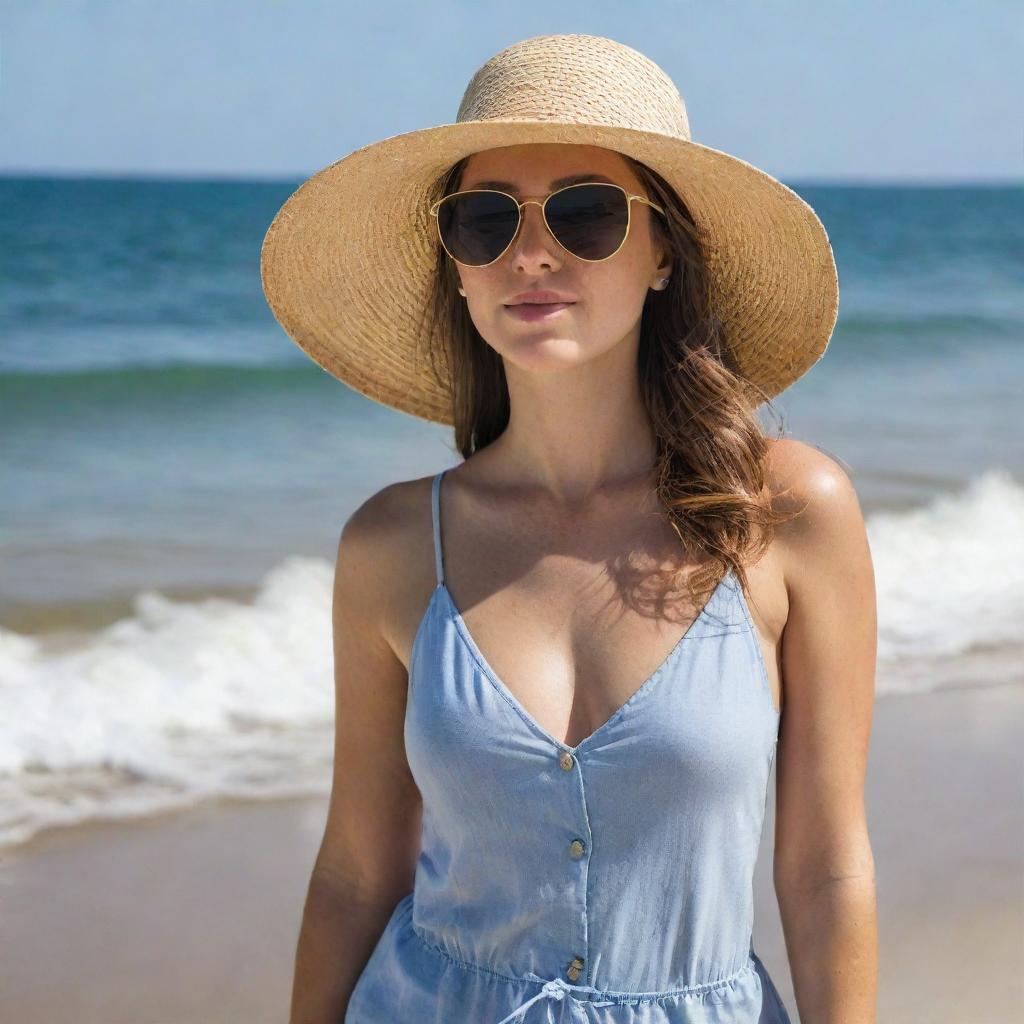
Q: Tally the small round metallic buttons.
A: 3